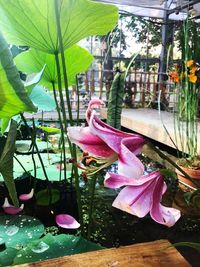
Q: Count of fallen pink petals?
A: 3